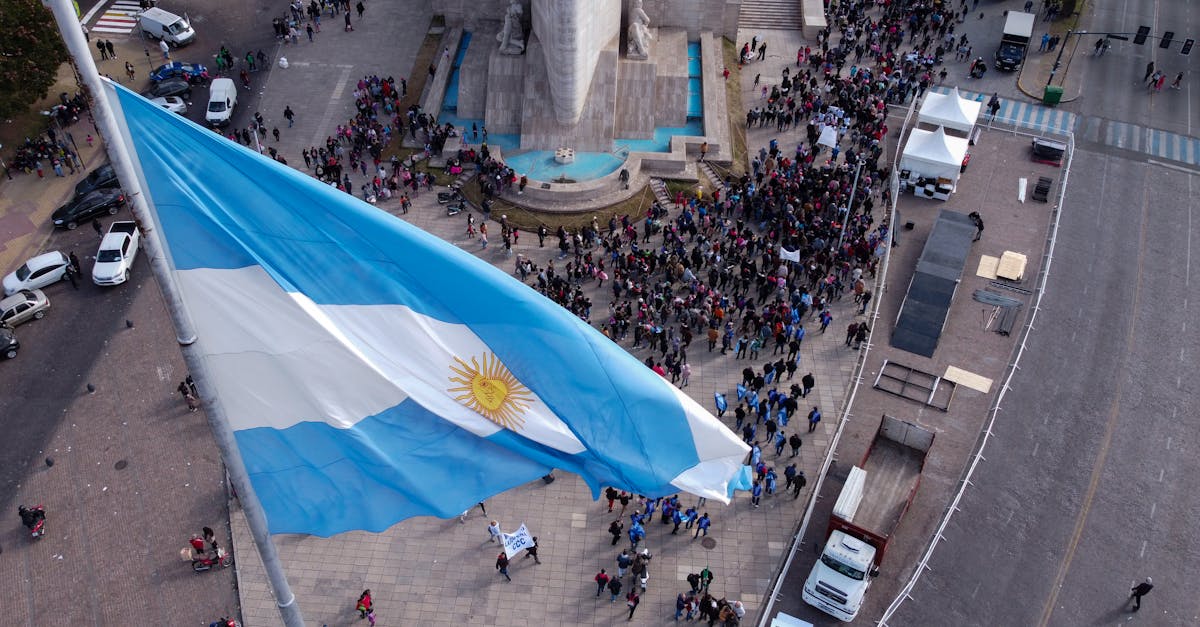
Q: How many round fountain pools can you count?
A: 1